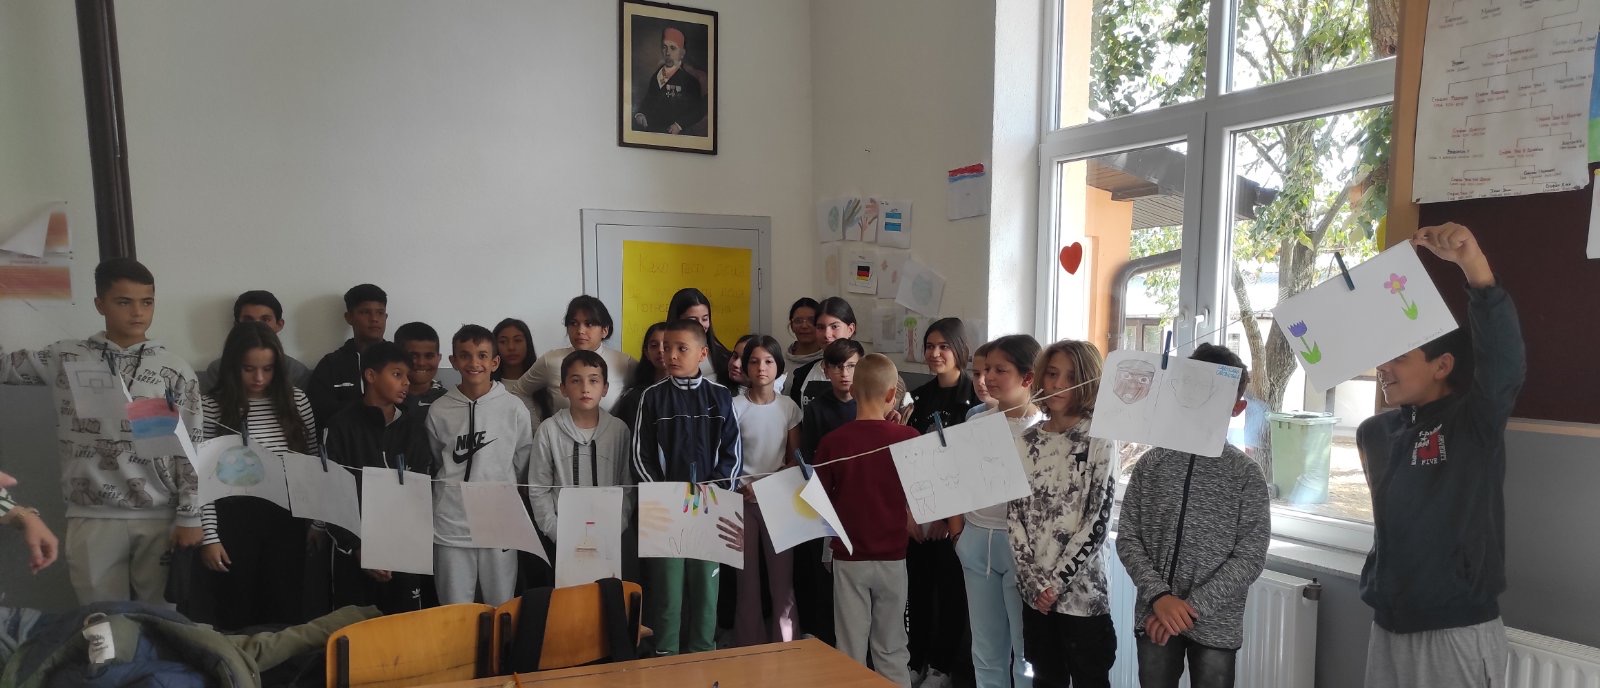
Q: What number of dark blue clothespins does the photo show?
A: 10